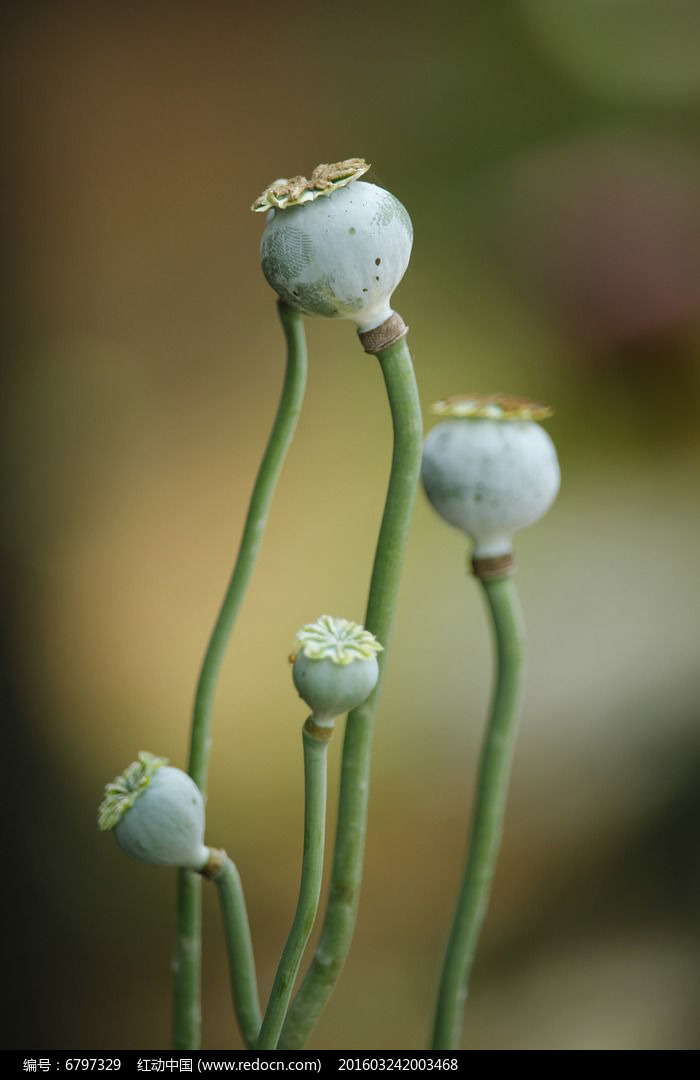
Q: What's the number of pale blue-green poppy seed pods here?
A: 4